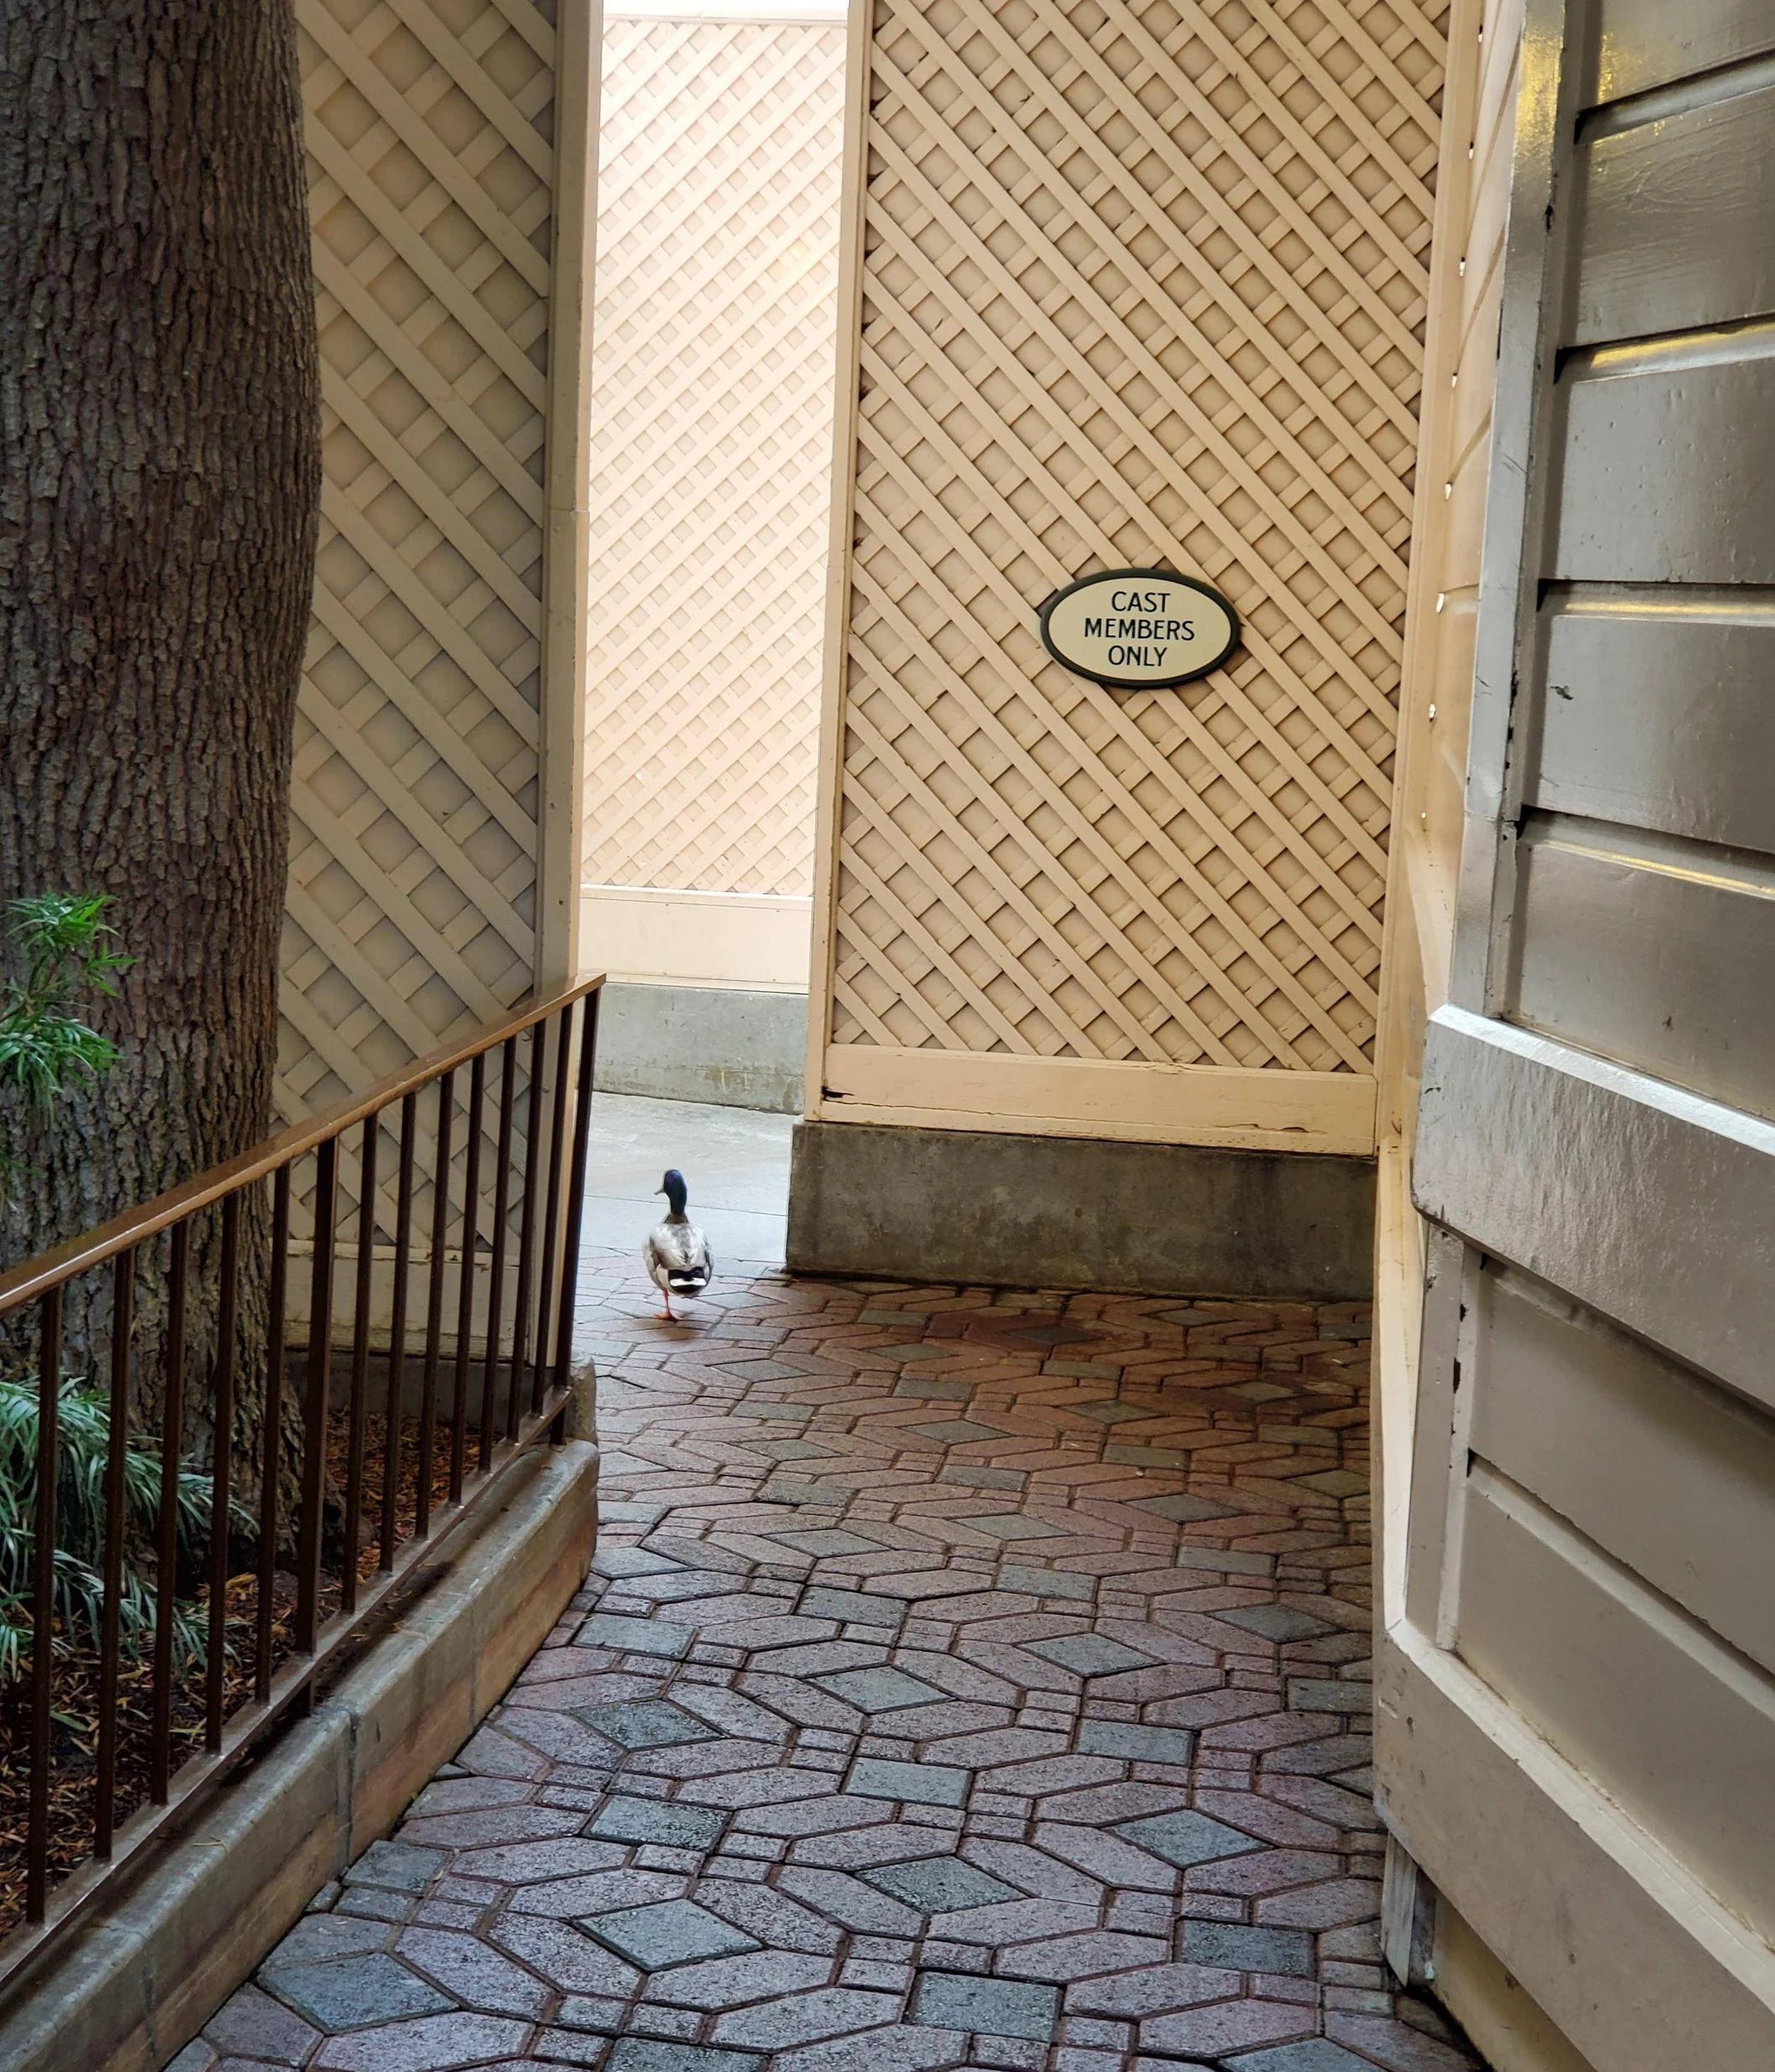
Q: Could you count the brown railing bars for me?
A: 14